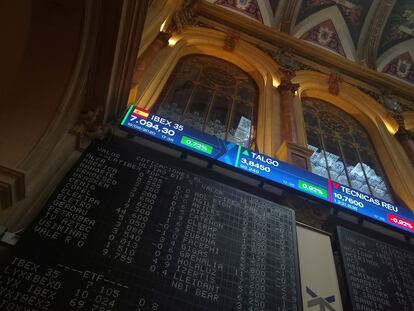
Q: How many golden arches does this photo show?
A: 2